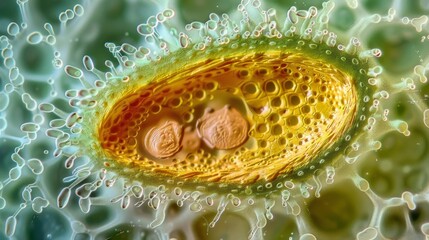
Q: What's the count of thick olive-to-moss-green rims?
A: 1